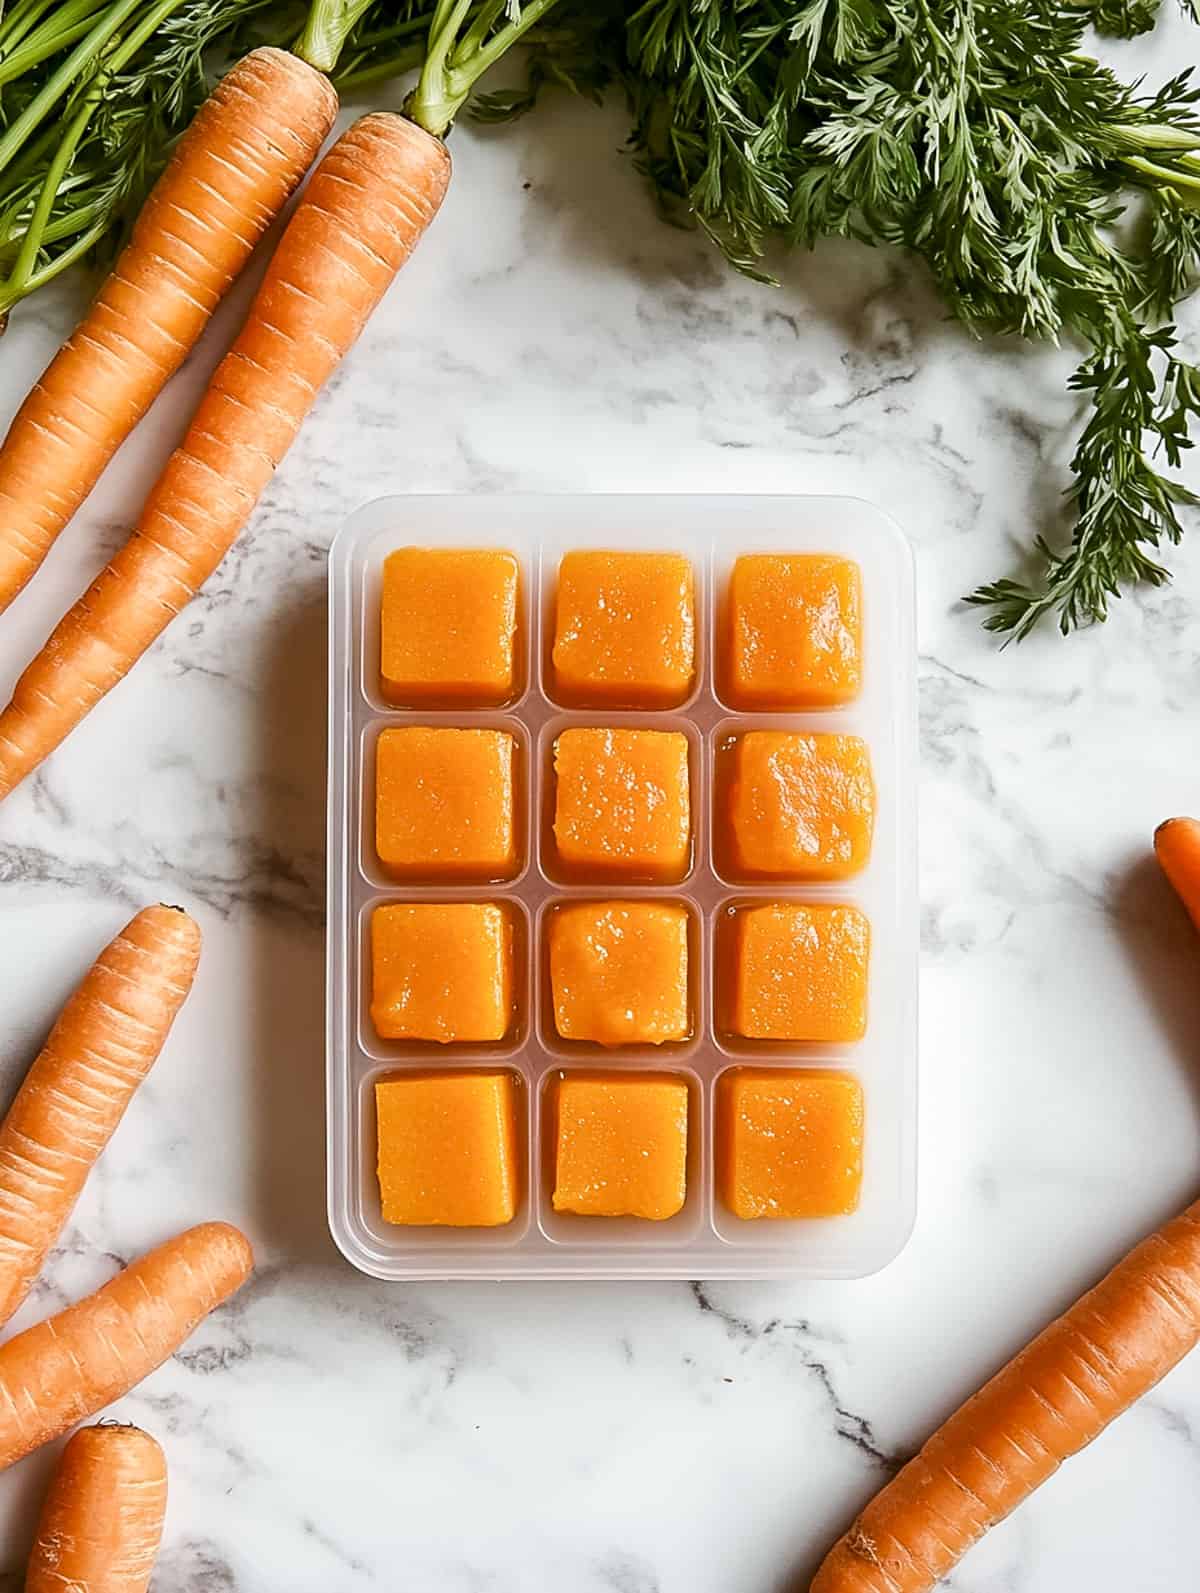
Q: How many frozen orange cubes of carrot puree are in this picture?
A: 12